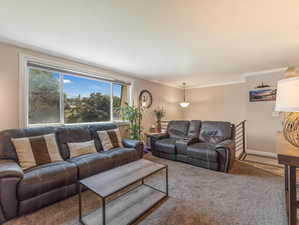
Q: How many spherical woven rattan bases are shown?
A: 1